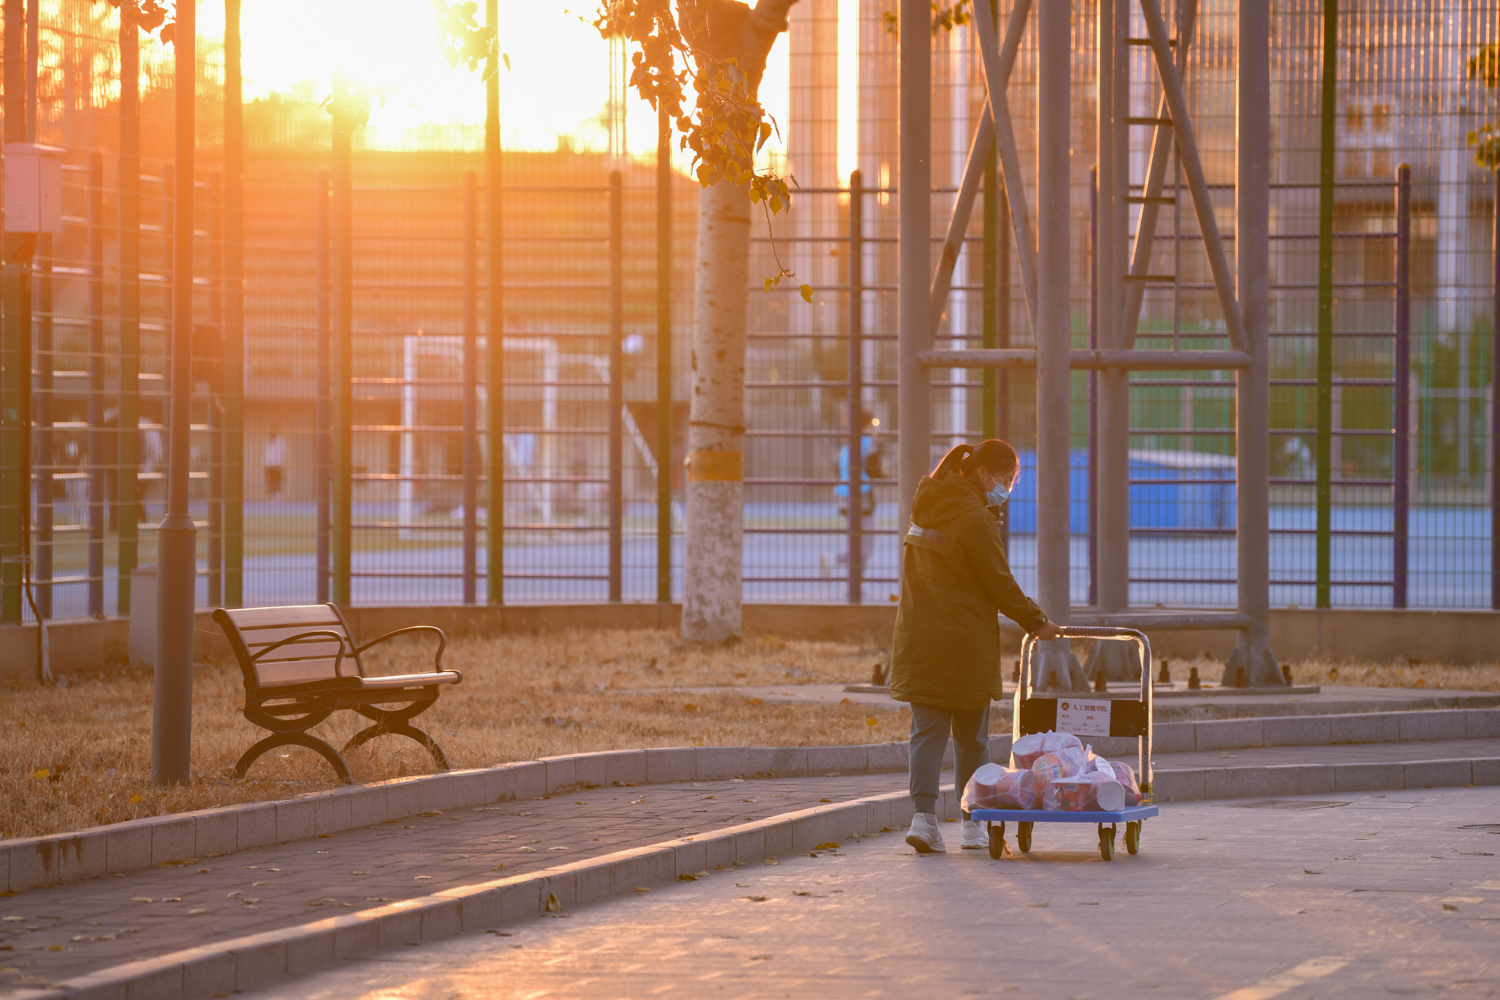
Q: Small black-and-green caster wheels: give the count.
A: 4